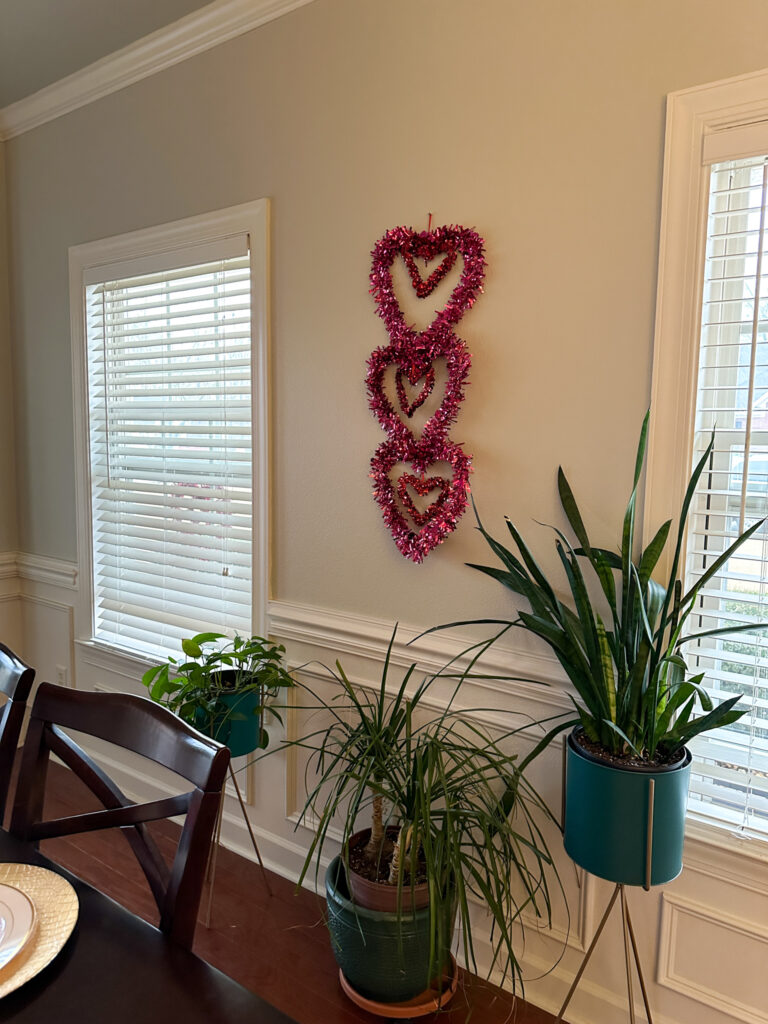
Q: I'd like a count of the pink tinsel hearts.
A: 3